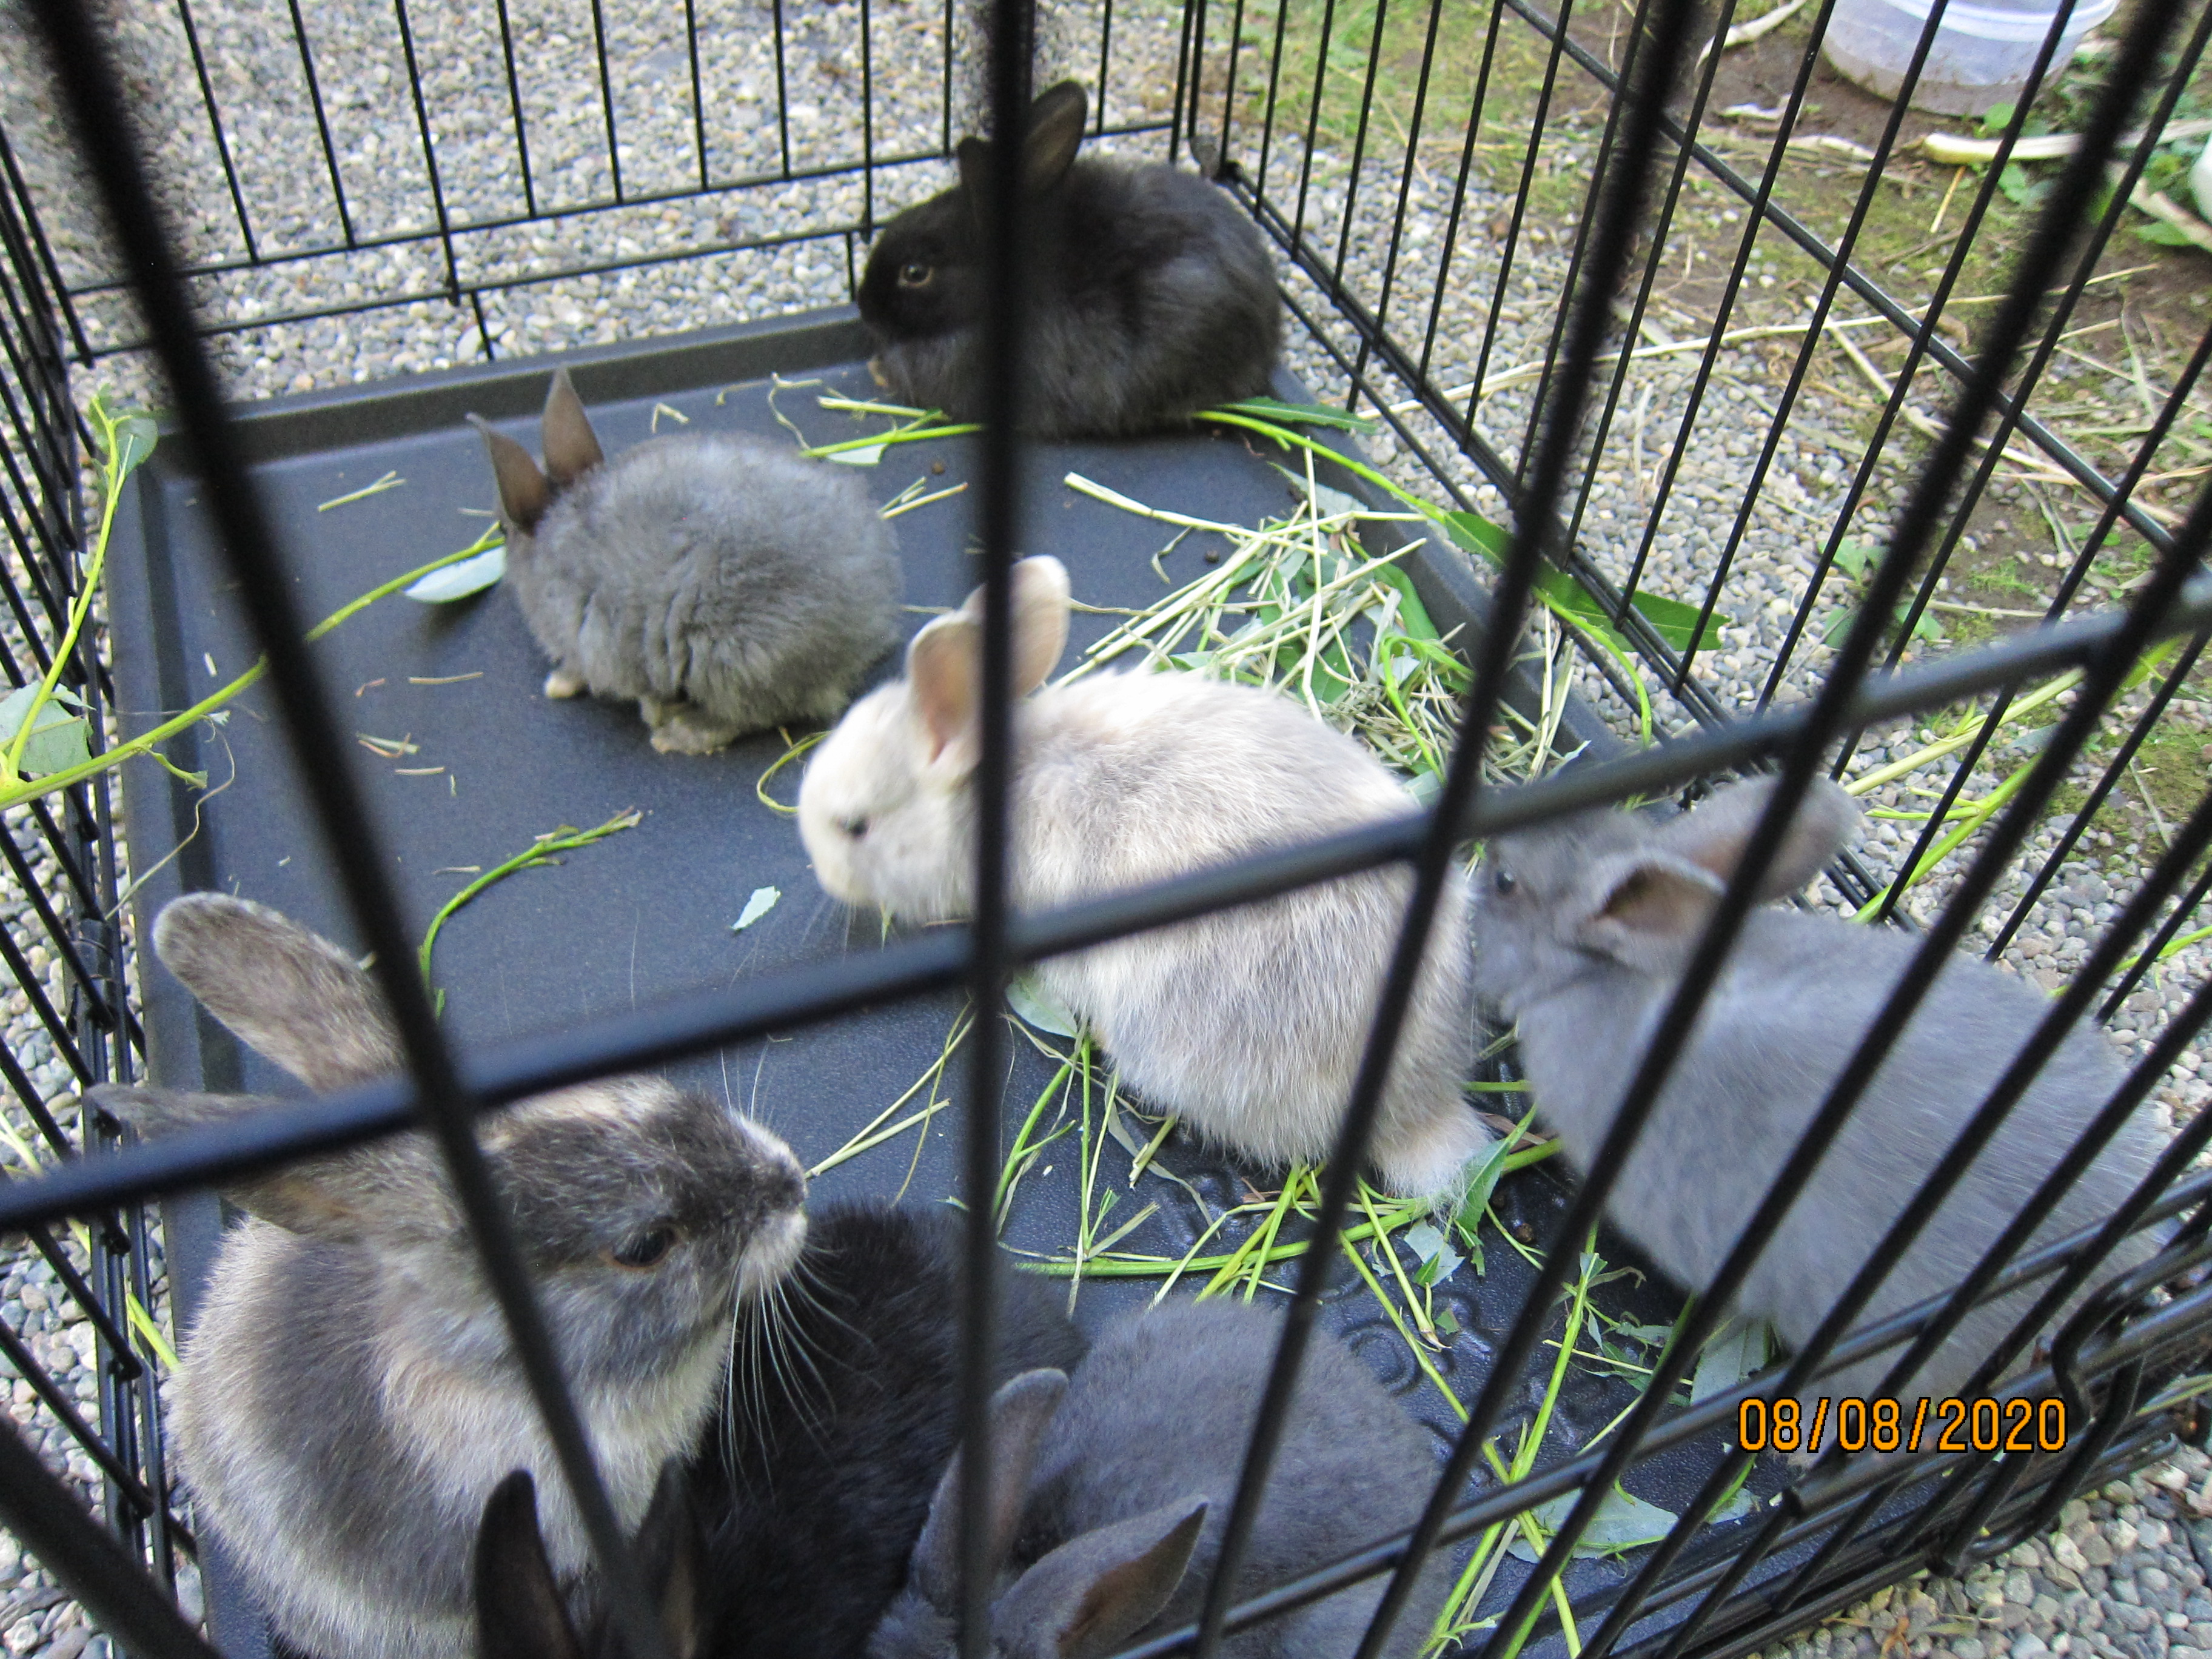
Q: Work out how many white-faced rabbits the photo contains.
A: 1